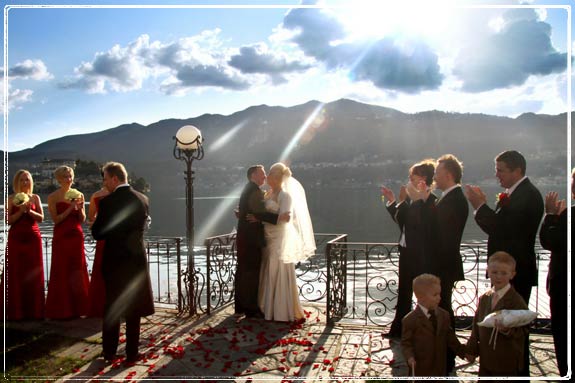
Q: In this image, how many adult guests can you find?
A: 8